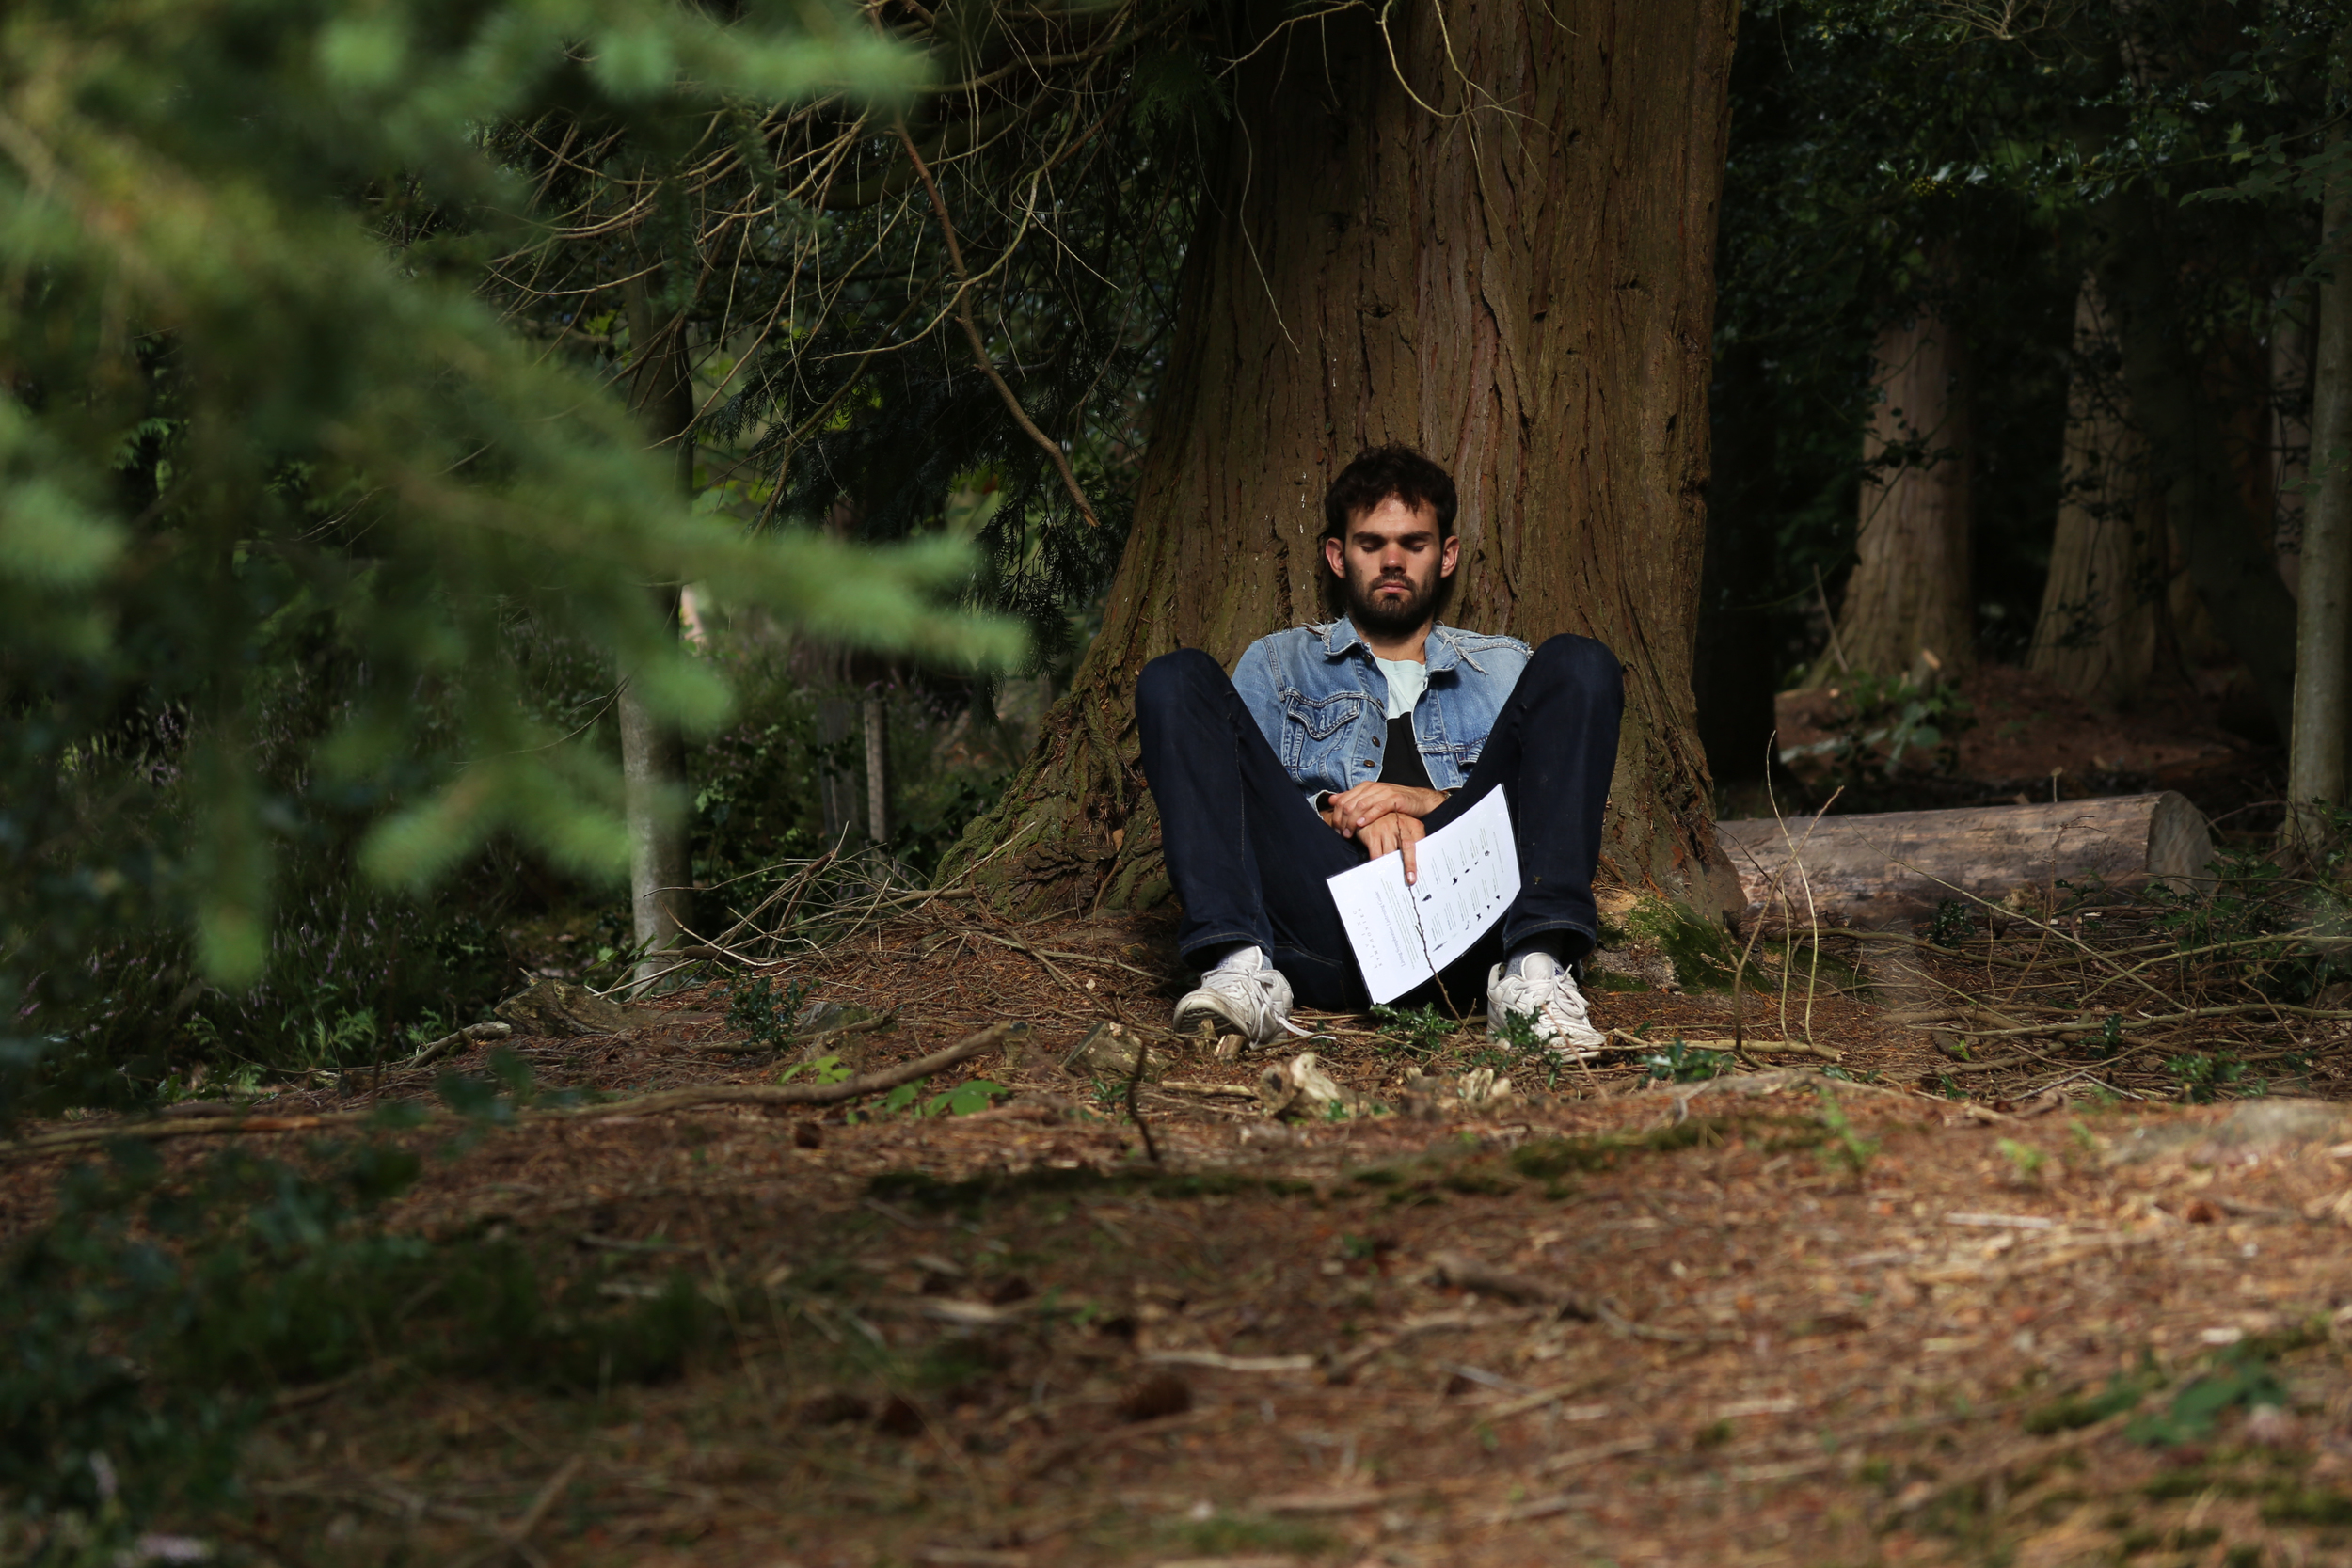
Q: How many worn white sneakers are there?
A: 2